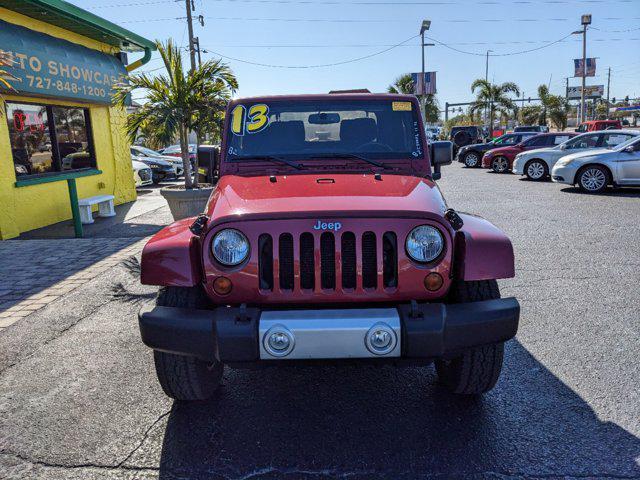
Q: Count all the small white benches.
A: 1